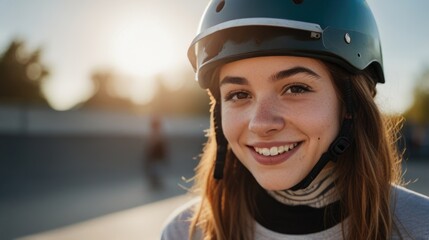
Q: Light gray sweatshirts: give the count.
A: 1